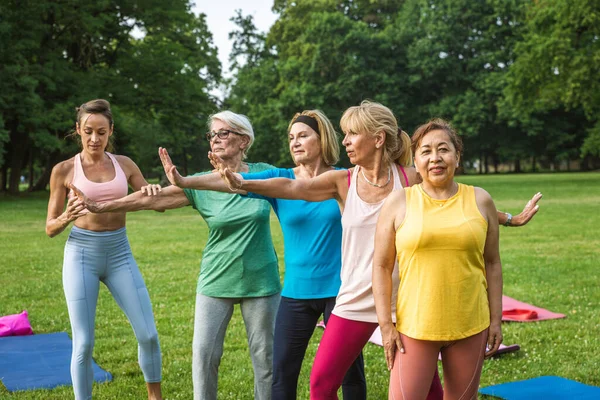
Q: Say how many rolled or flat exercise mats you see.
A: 4